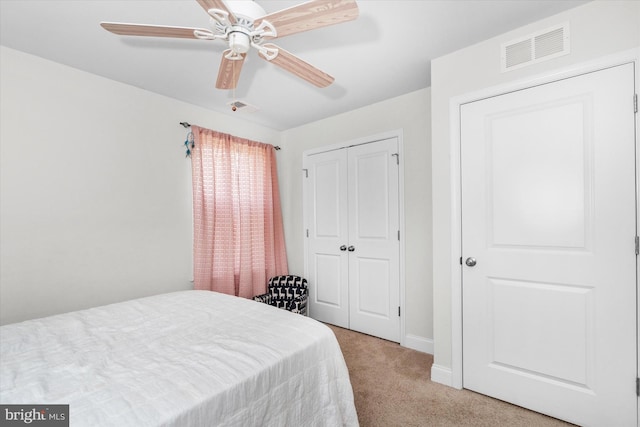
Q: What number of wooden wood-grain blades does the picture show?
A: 5